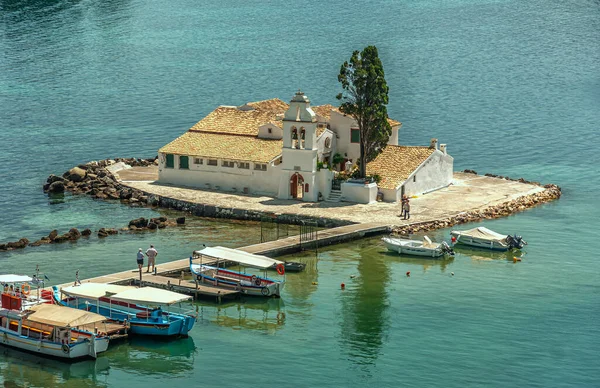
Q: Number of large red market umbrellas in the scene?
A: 0